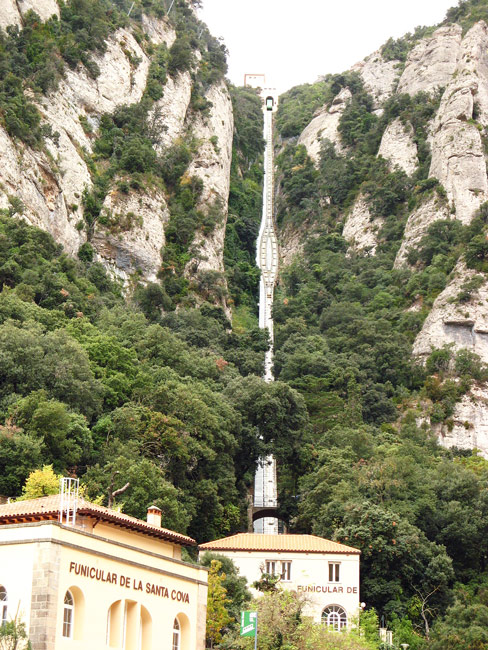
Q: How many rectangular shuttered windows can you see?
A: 3